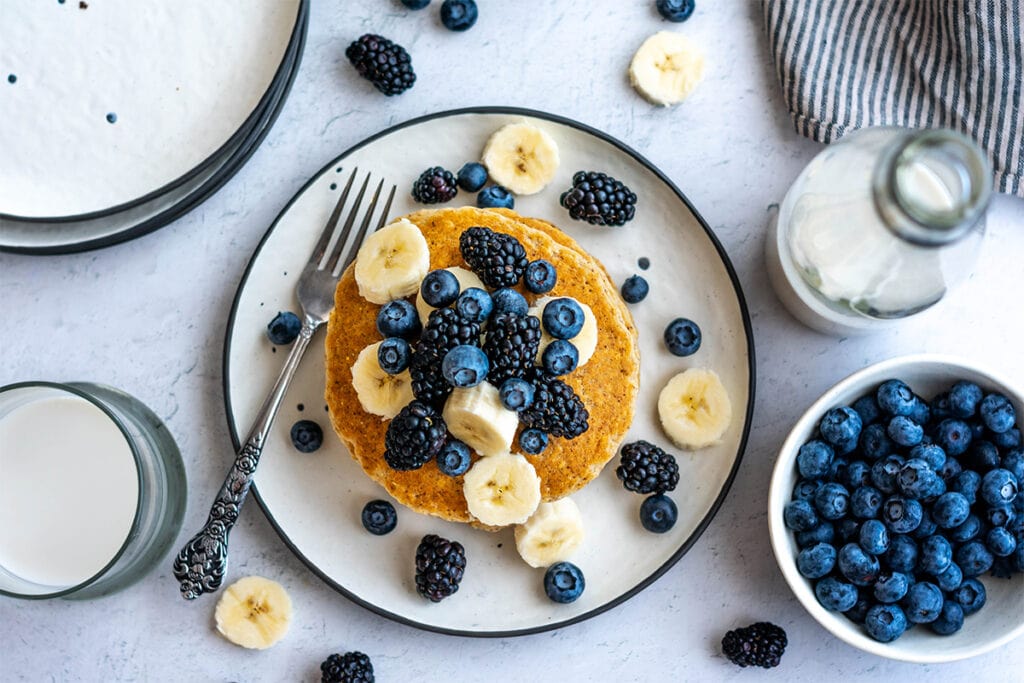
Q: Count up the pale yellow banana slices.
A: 11